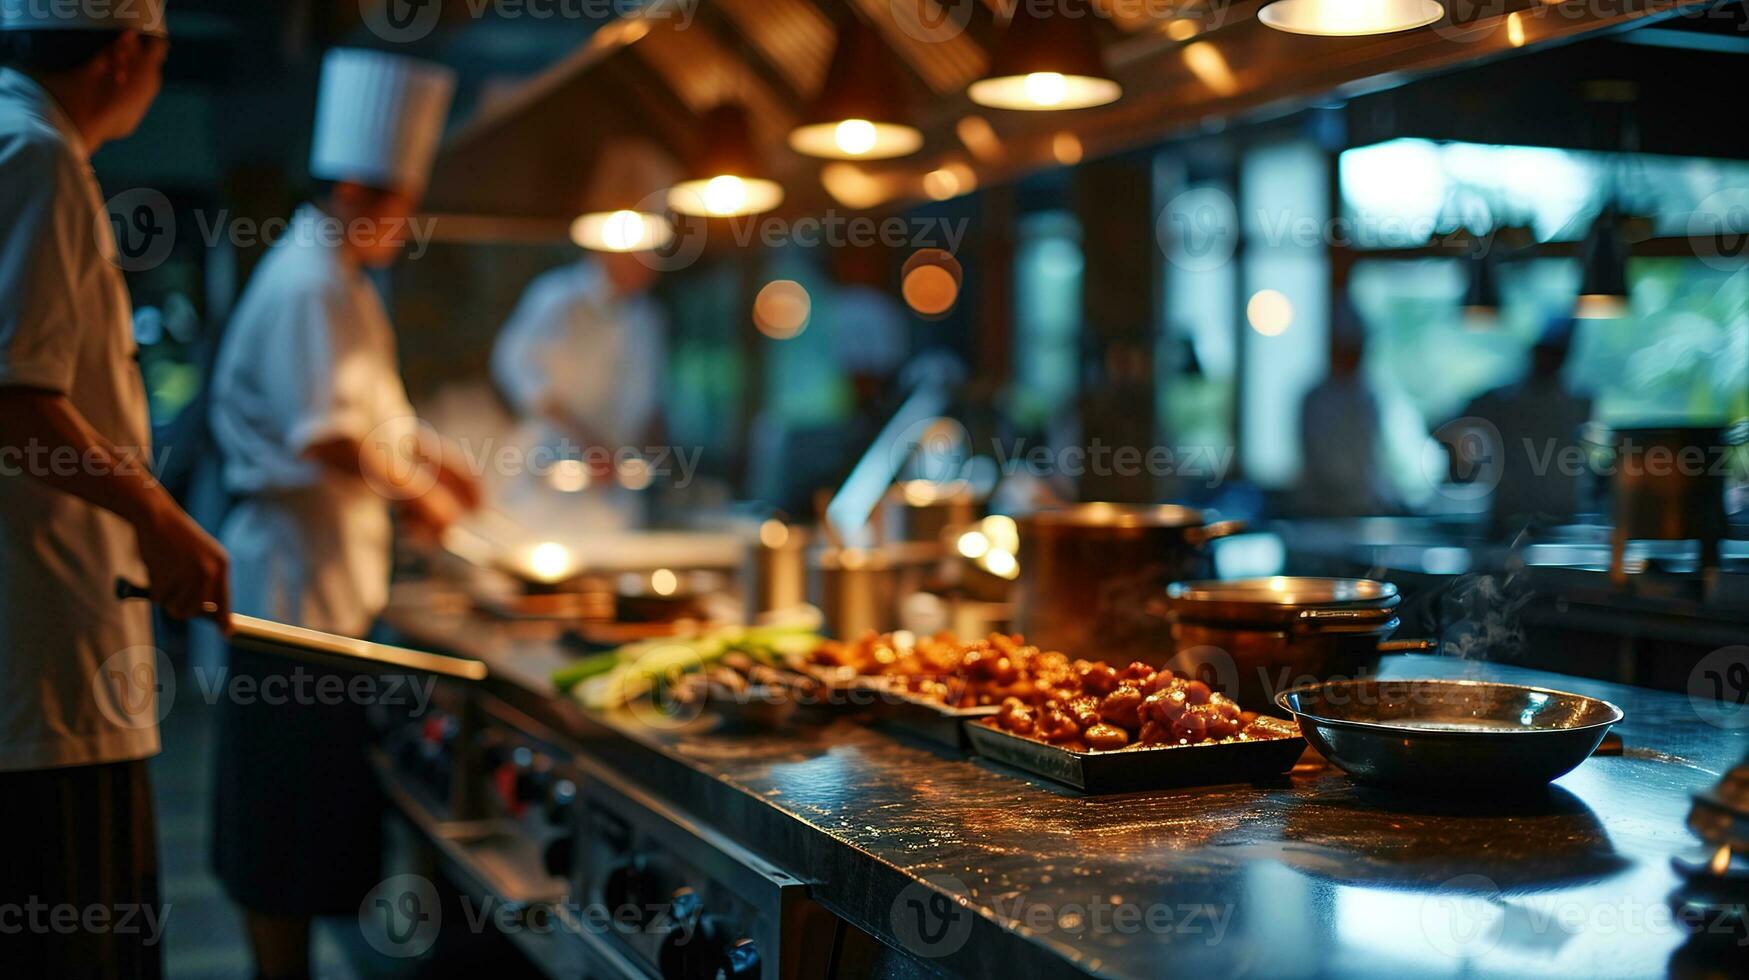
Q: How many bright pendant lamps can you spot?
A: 5